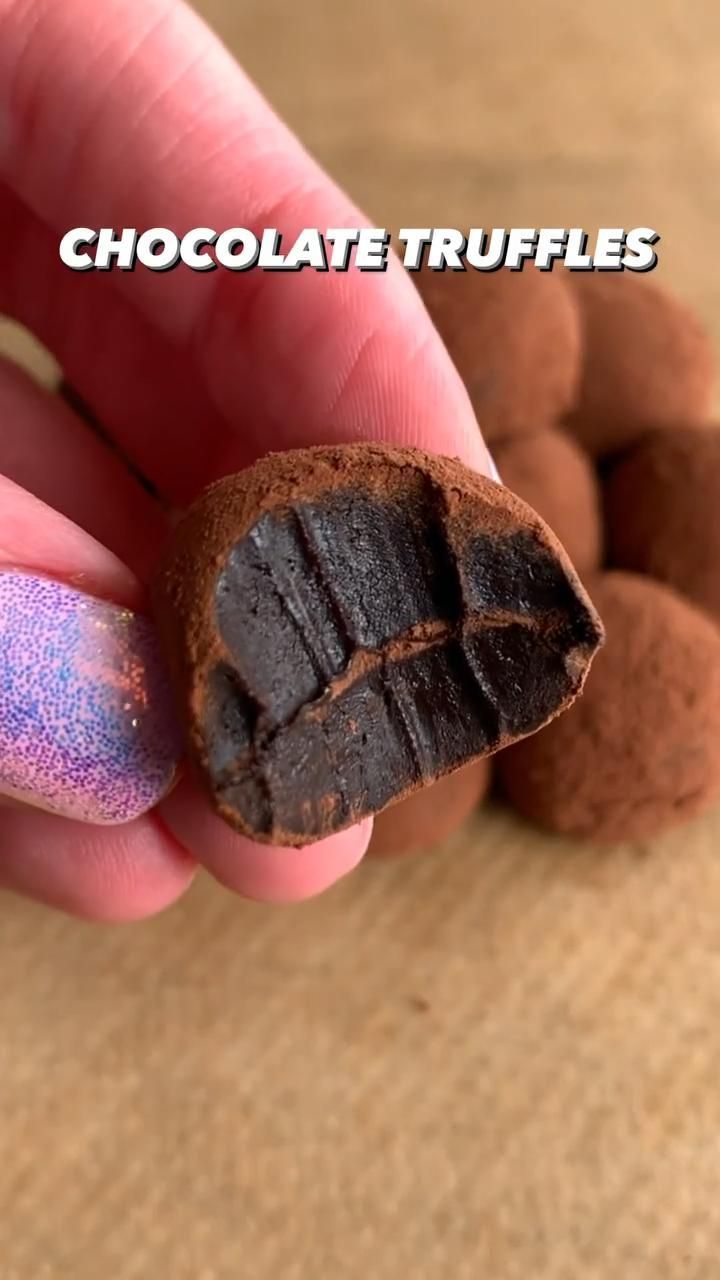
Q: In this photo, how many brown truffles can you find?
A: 7